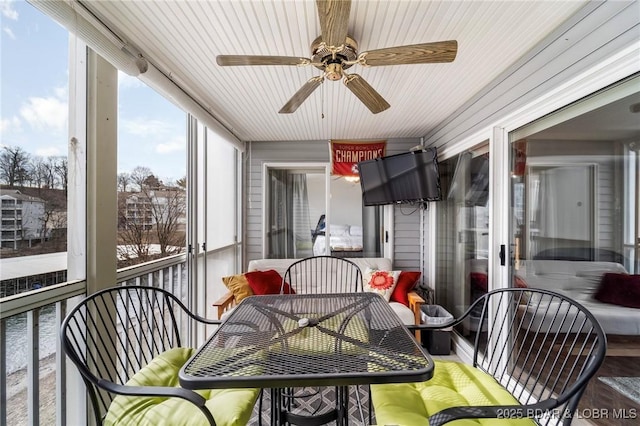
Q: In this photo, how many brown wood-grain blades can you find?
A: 5